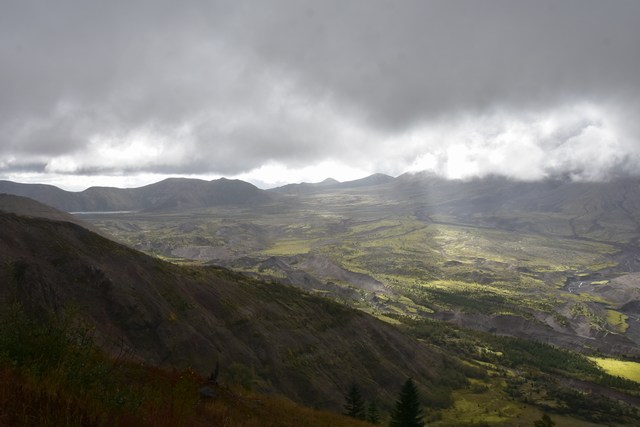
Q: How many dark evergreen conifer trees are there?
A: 3